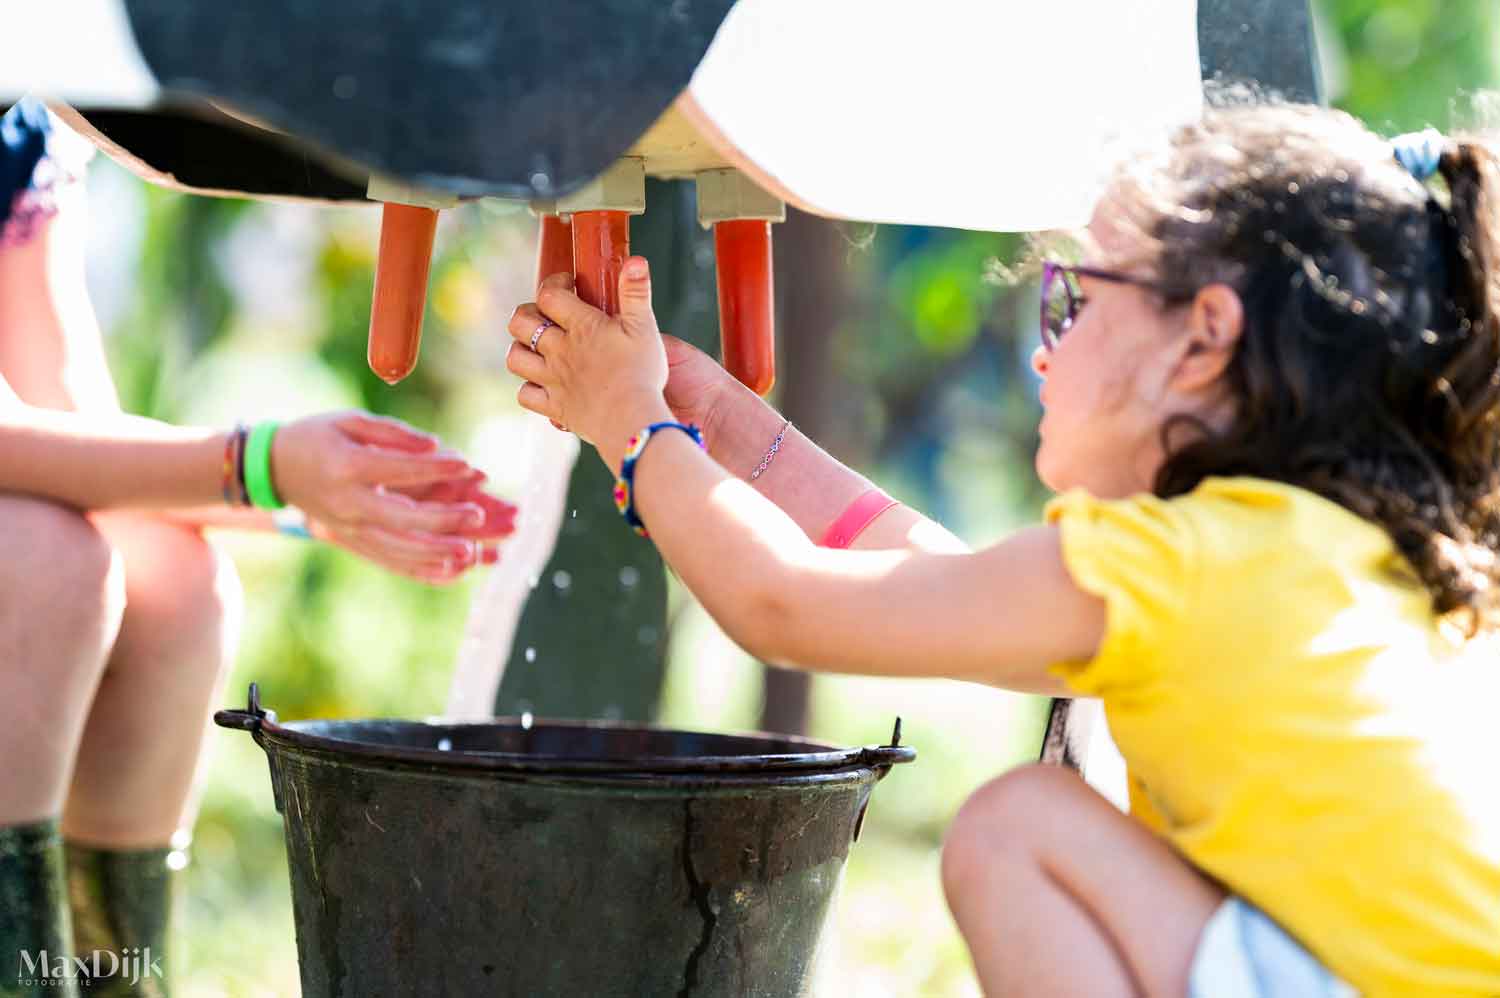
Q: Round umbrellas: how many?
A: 0